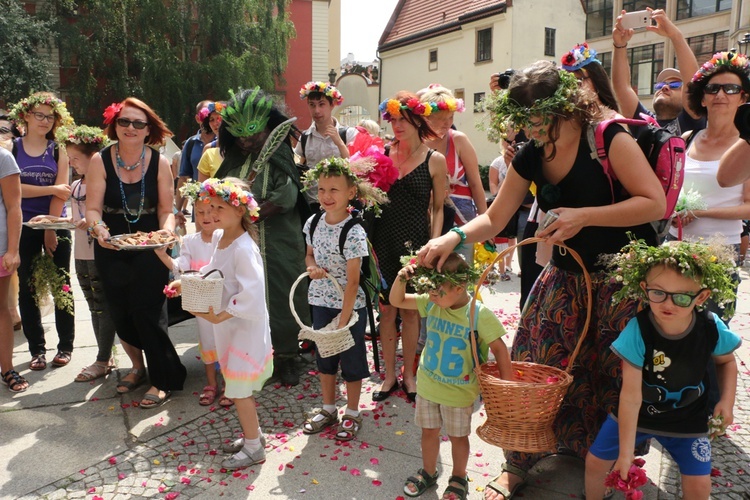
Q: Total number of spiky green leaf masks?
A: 1